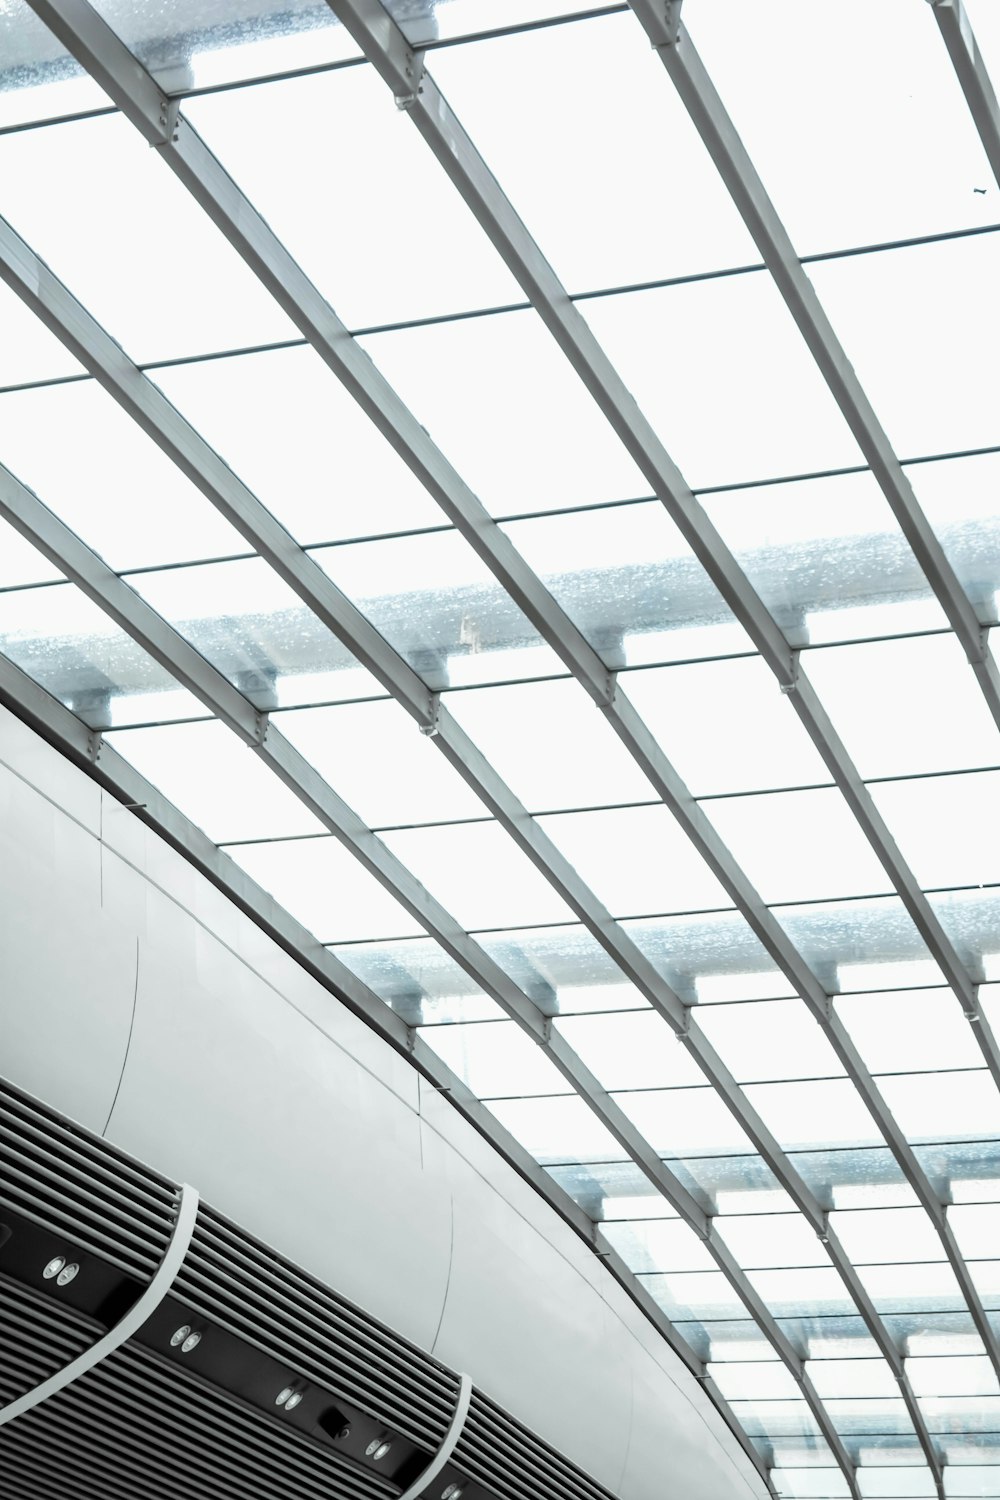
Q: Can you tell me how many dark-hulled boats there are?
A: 0